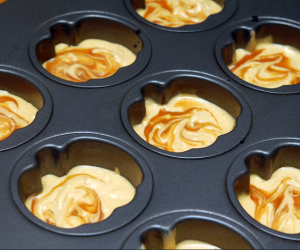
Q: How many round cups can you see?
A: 8